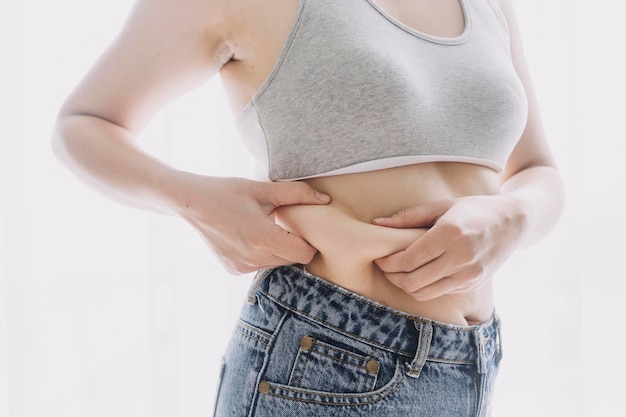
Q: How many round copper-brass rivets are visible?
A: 3